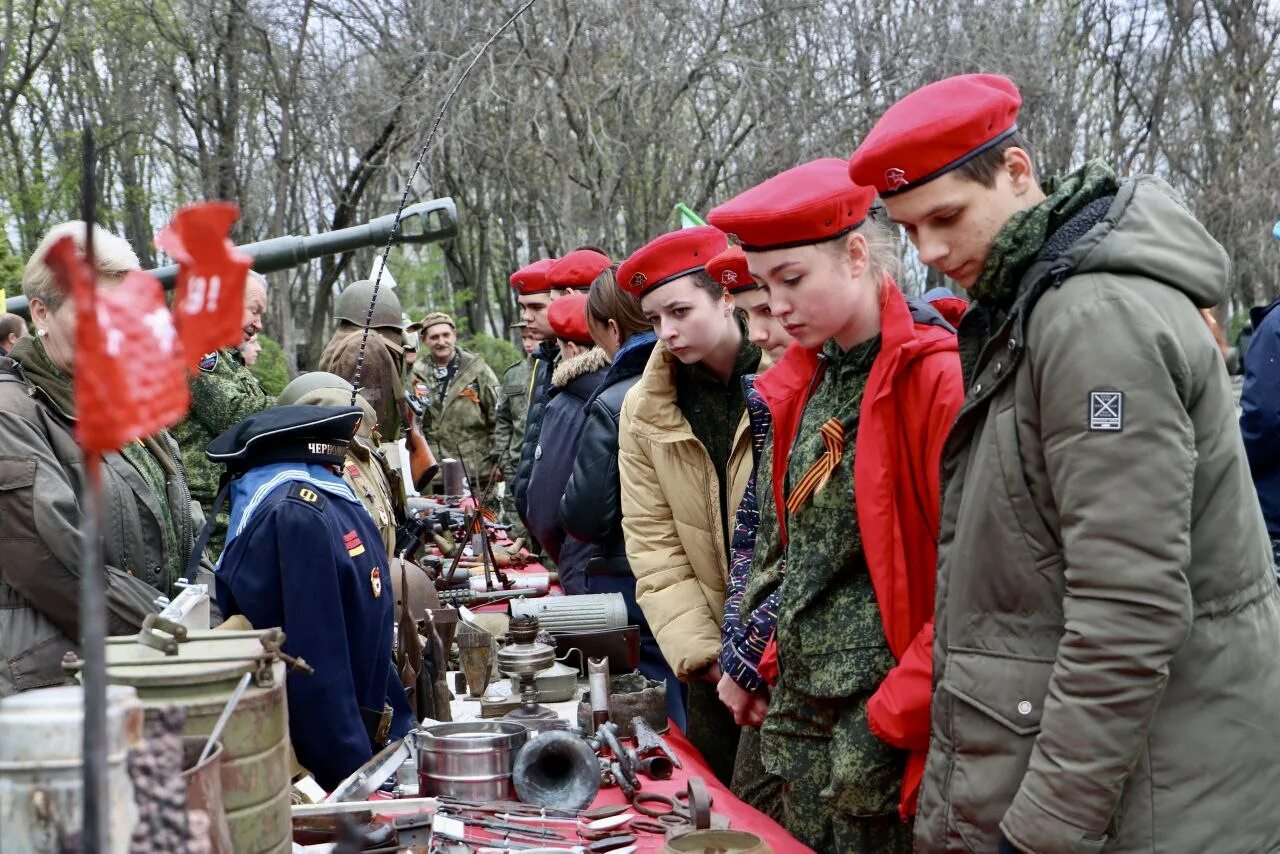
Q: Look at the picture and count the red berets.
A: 7